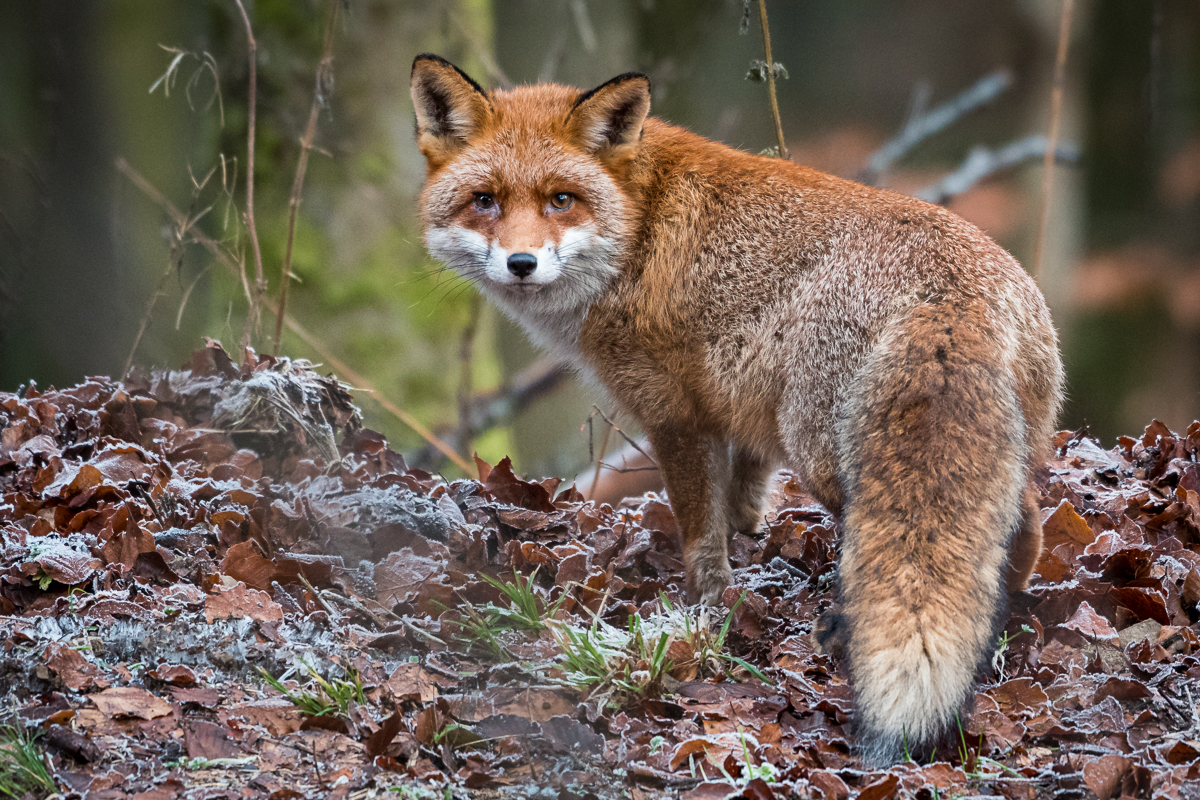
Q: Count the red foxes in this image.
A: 1